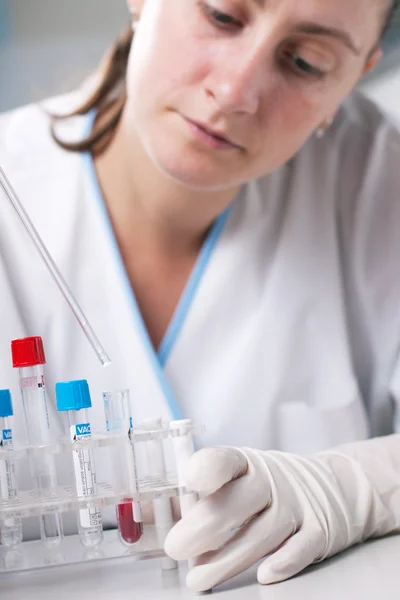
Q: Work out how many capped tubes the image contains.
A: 3